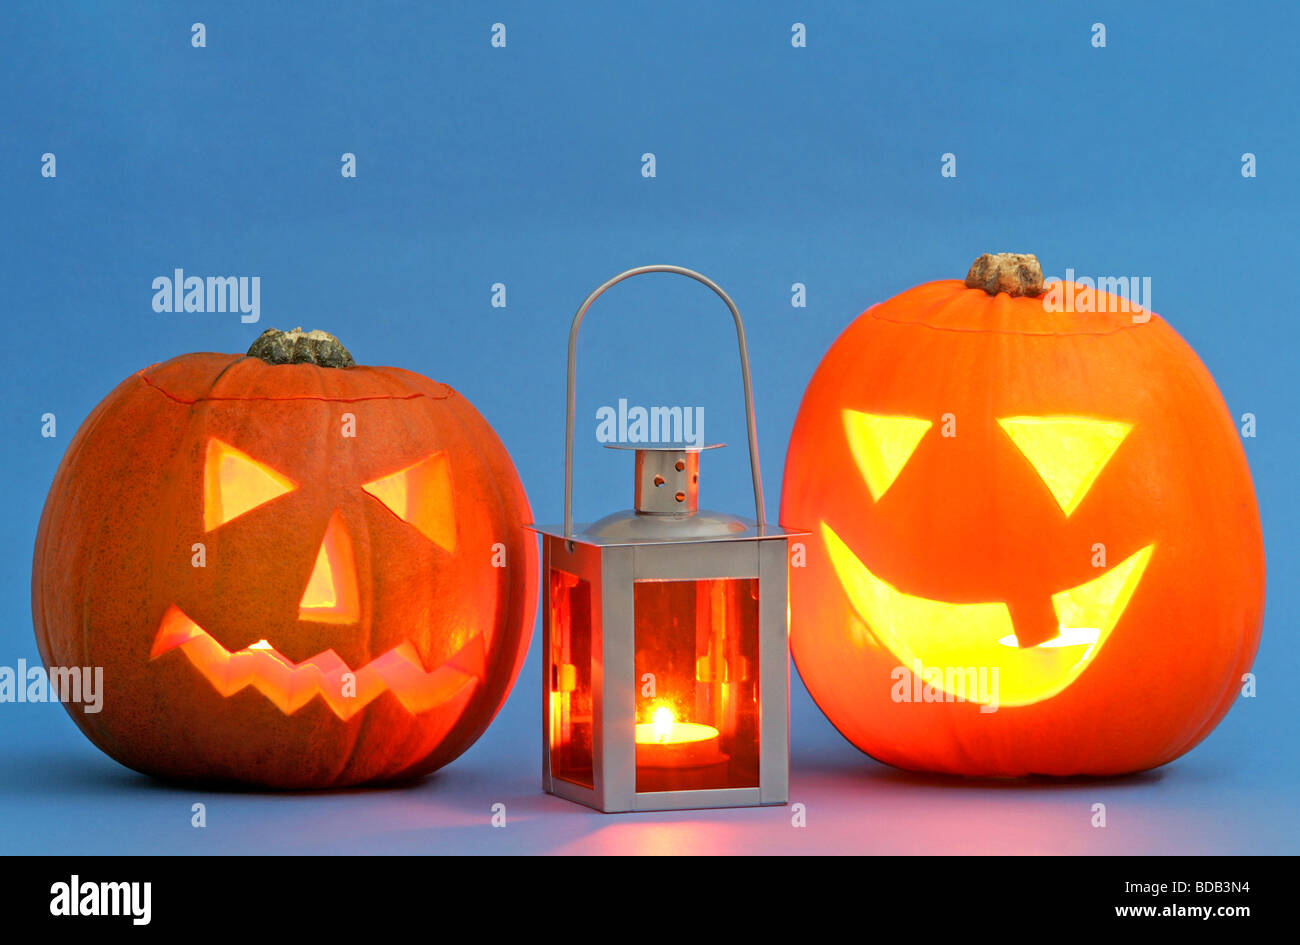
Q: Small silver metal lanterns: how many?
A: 1